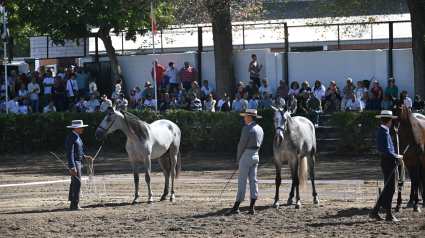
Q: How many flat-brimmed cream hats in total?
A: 3